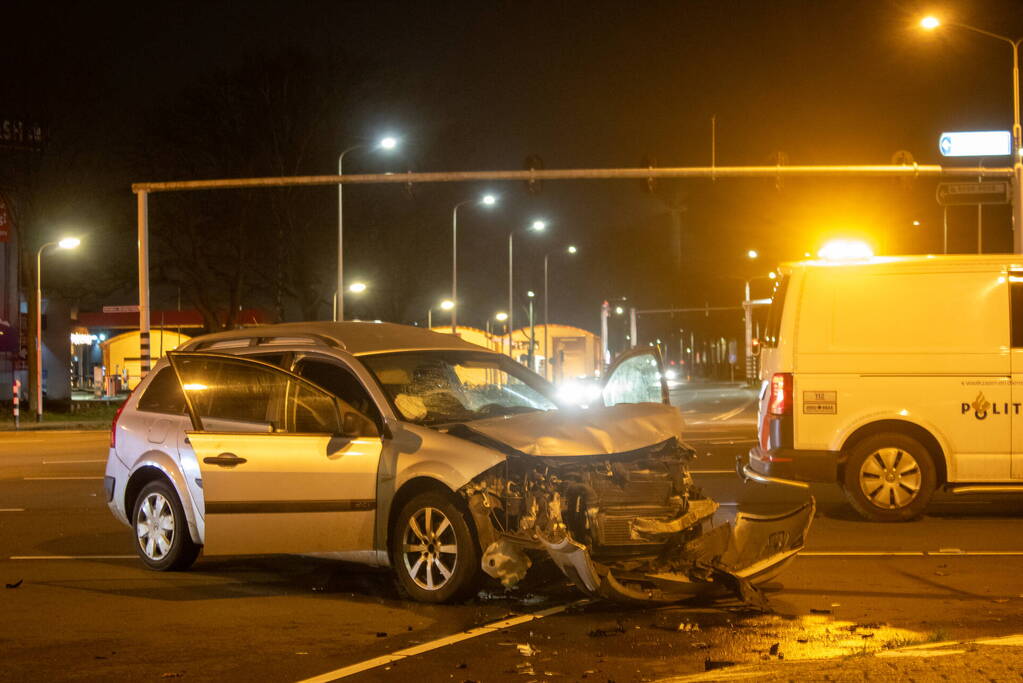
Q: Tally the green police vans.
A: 0